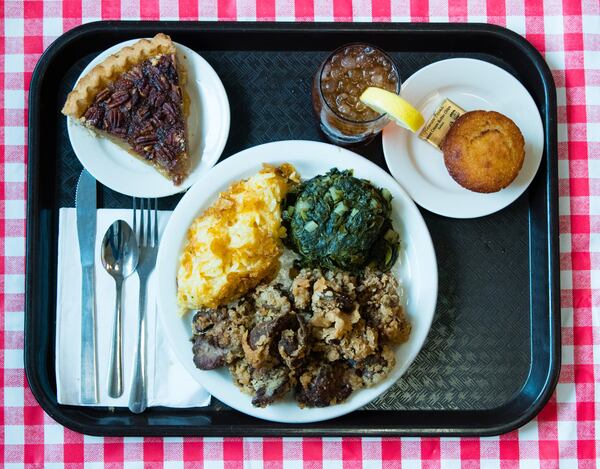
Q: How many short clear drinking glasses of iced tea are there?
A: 1